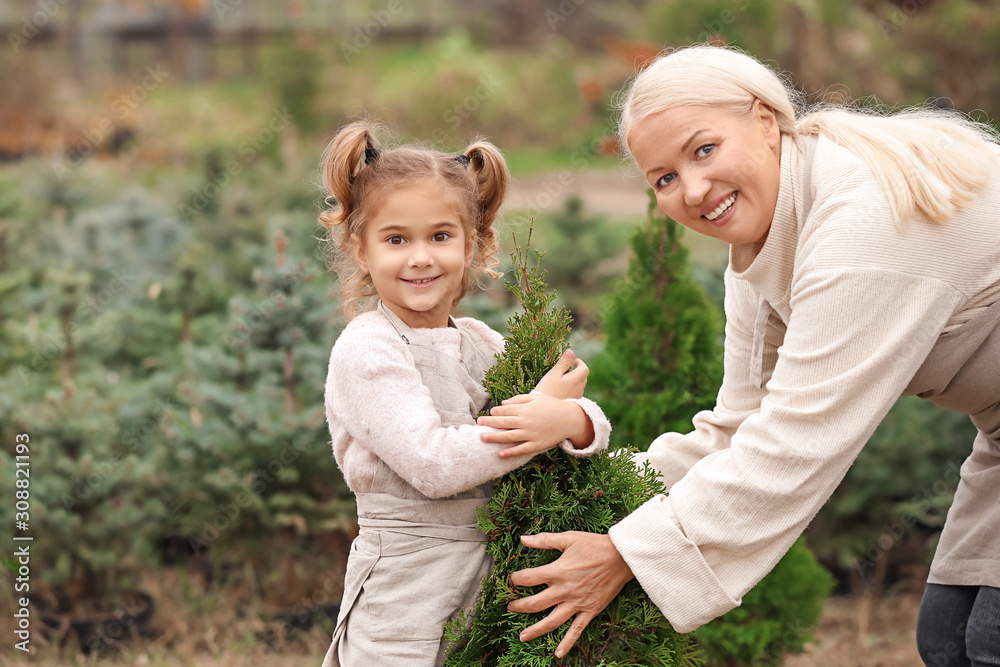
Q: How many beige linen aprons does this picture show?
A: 2